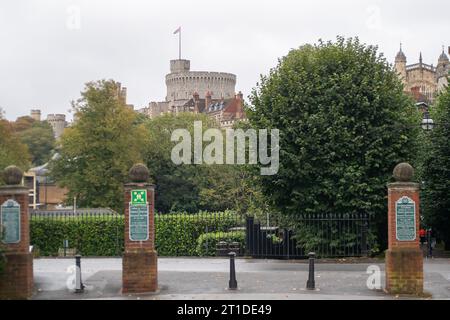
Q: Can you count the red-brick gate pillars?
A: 3